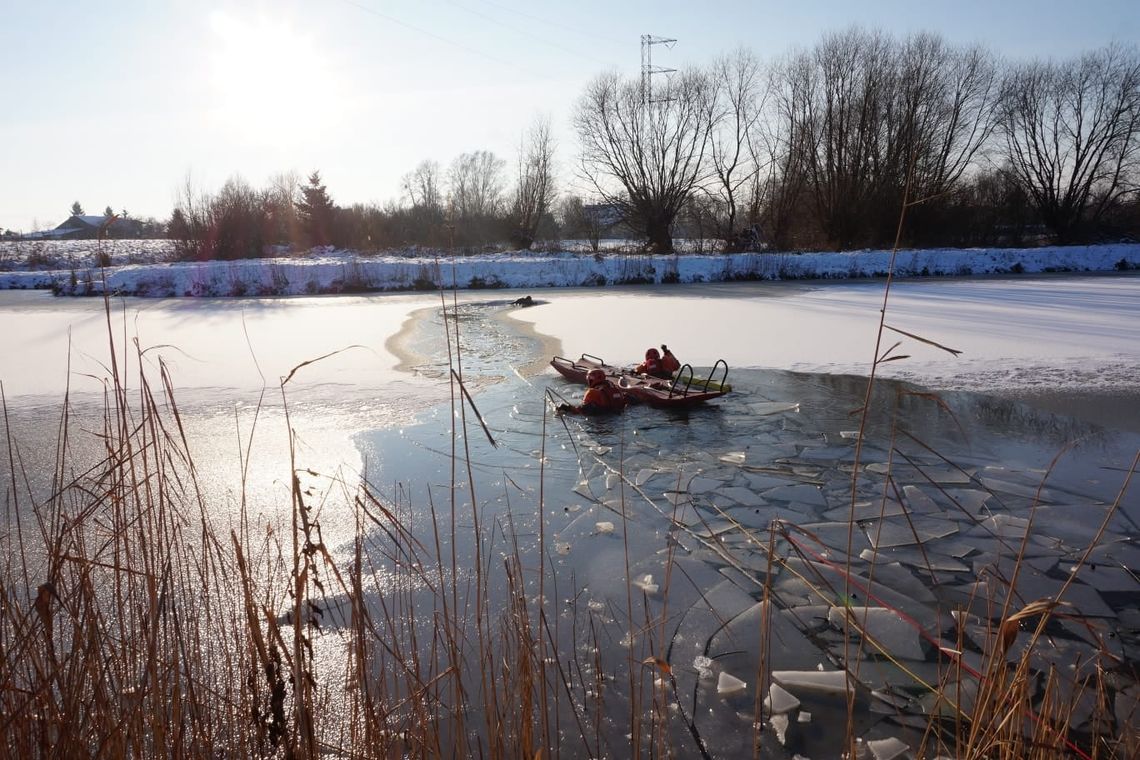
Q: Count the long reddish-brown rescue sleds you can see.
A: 1